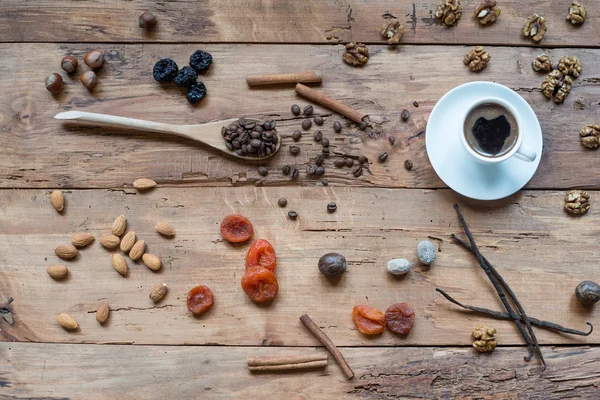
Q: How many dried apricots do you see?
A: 6